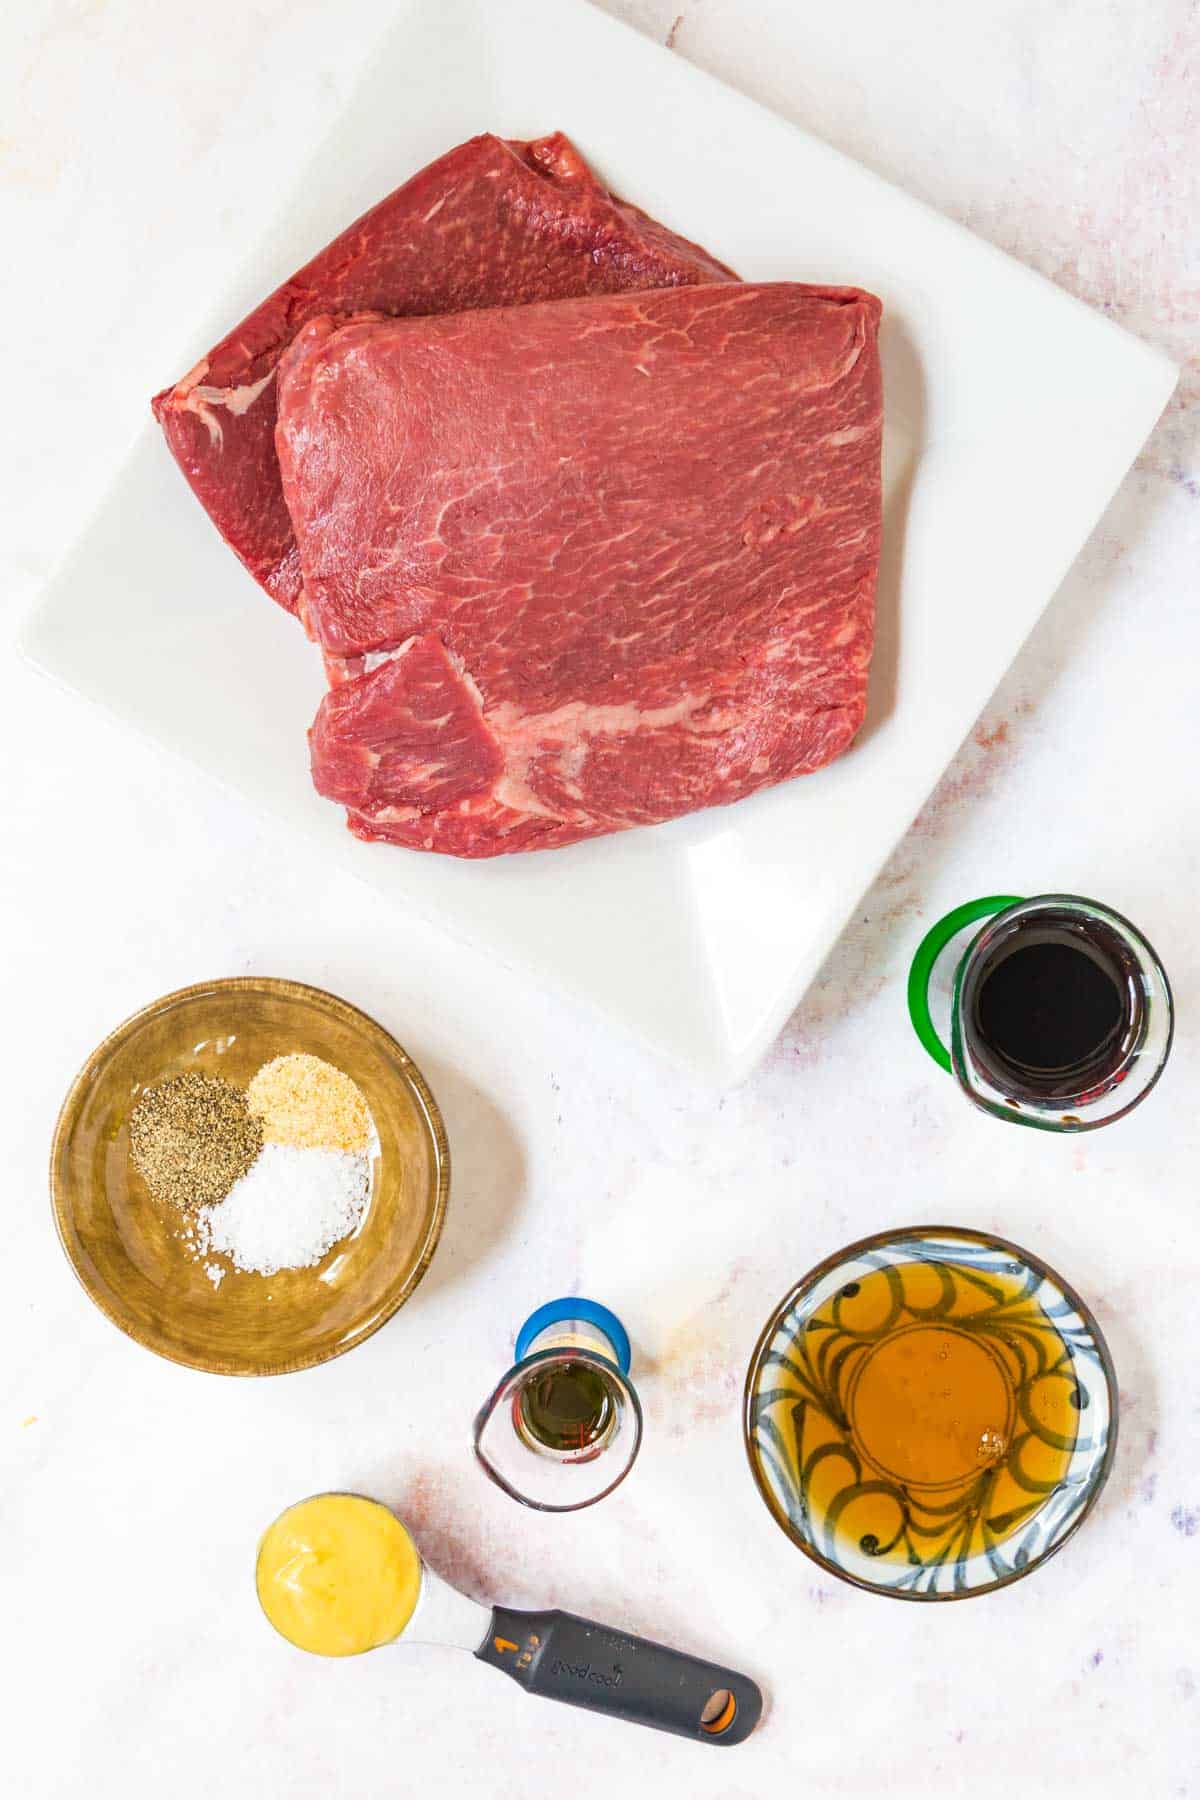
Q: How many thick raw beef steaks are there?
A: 2